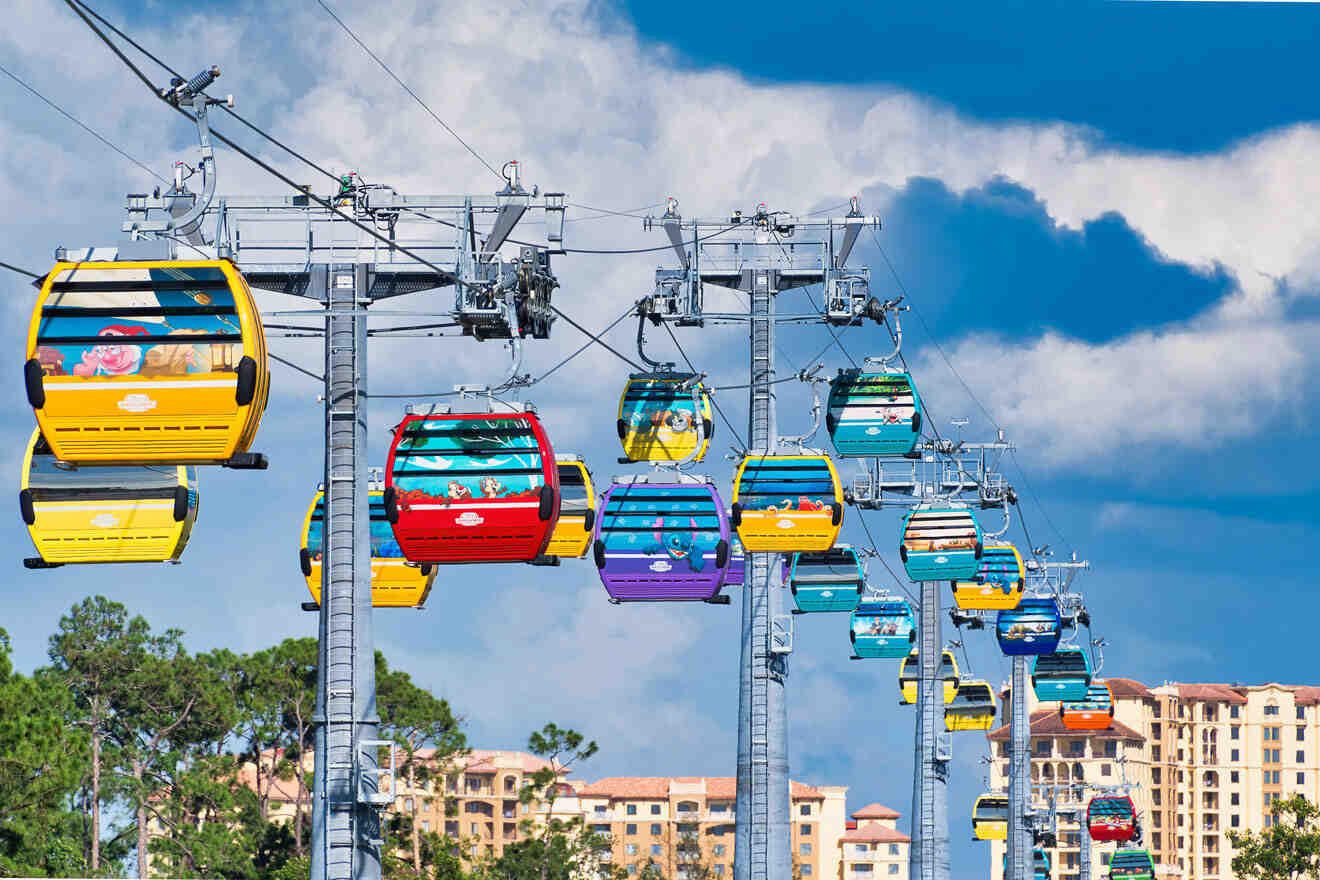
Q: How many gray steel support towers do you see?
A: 5